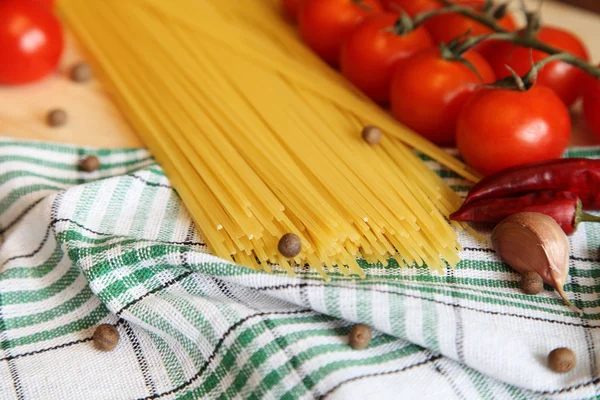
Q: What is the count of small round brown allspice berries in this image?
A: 9